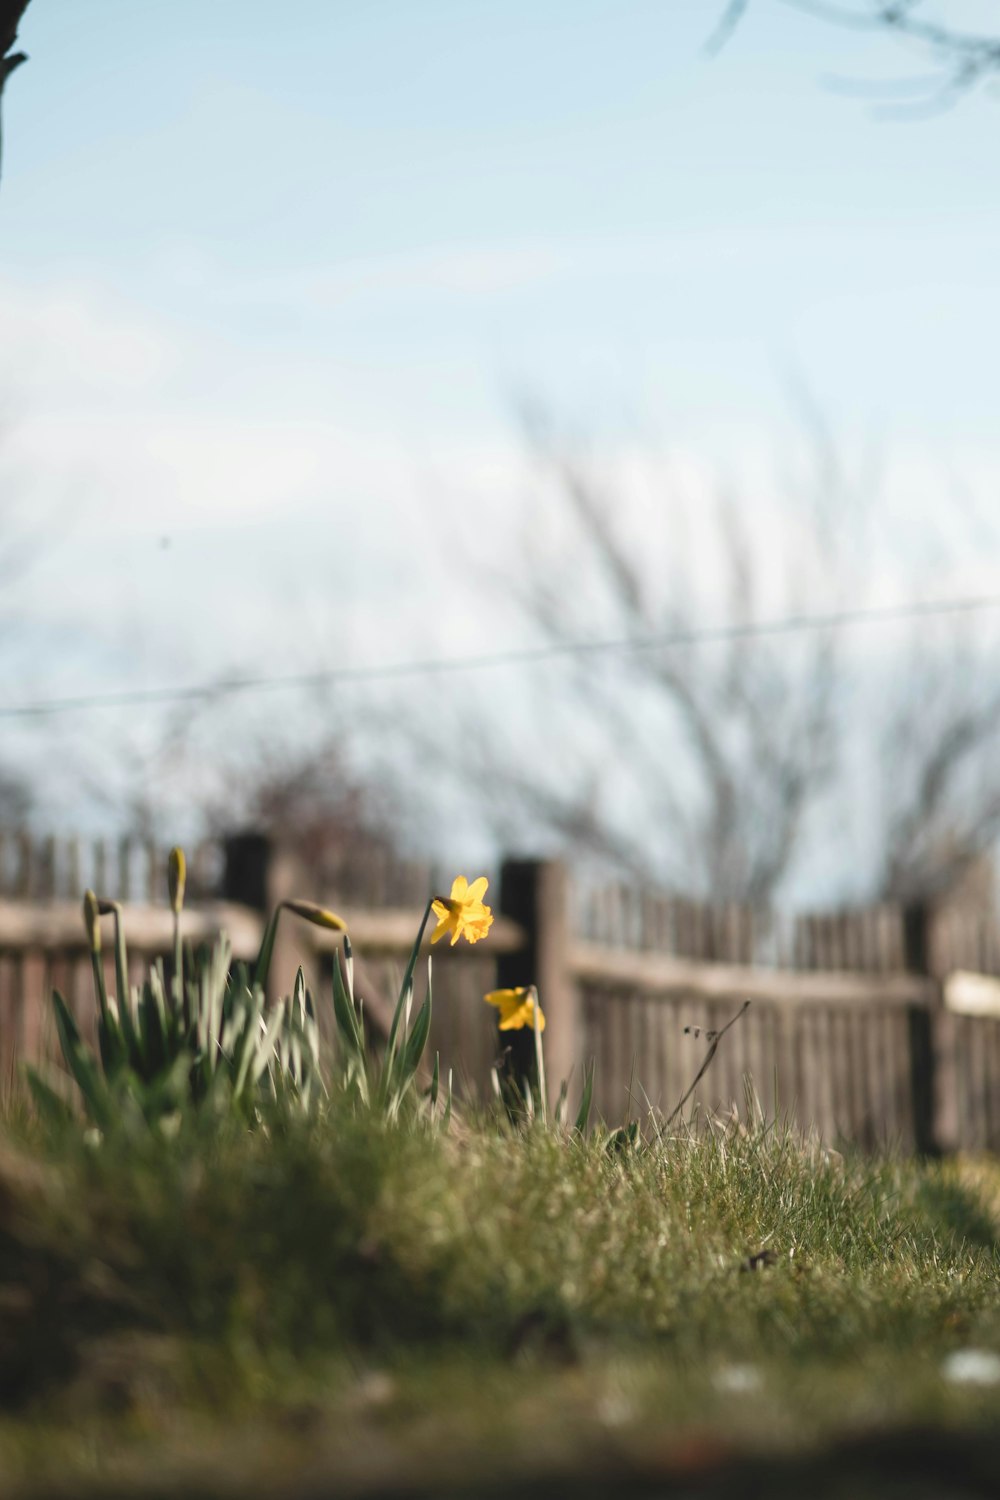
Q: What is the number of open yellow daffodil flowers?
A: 2